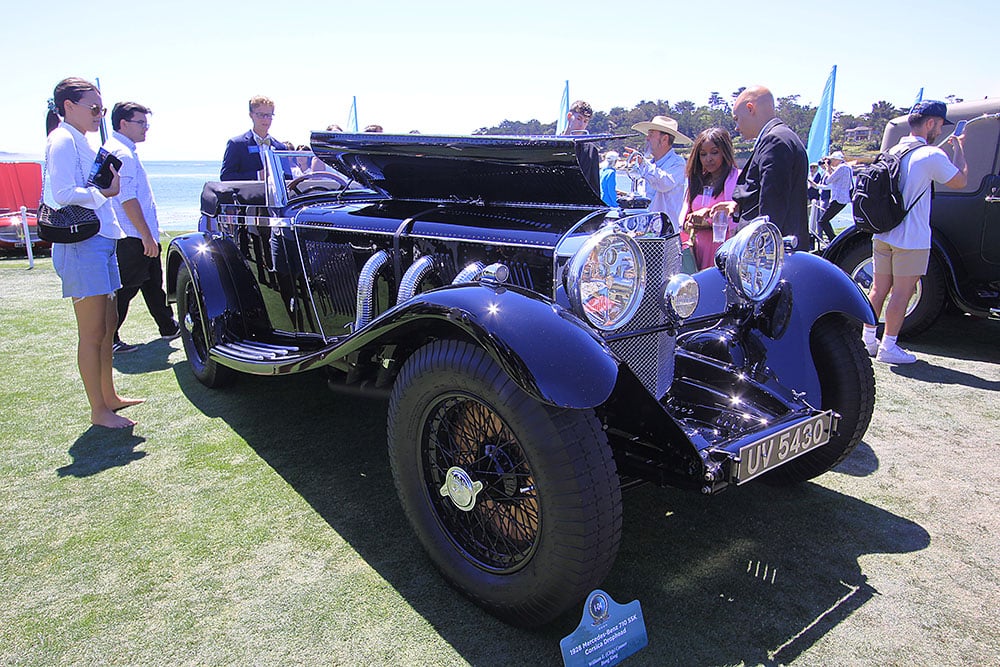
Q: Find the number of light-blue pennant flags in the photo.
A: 5